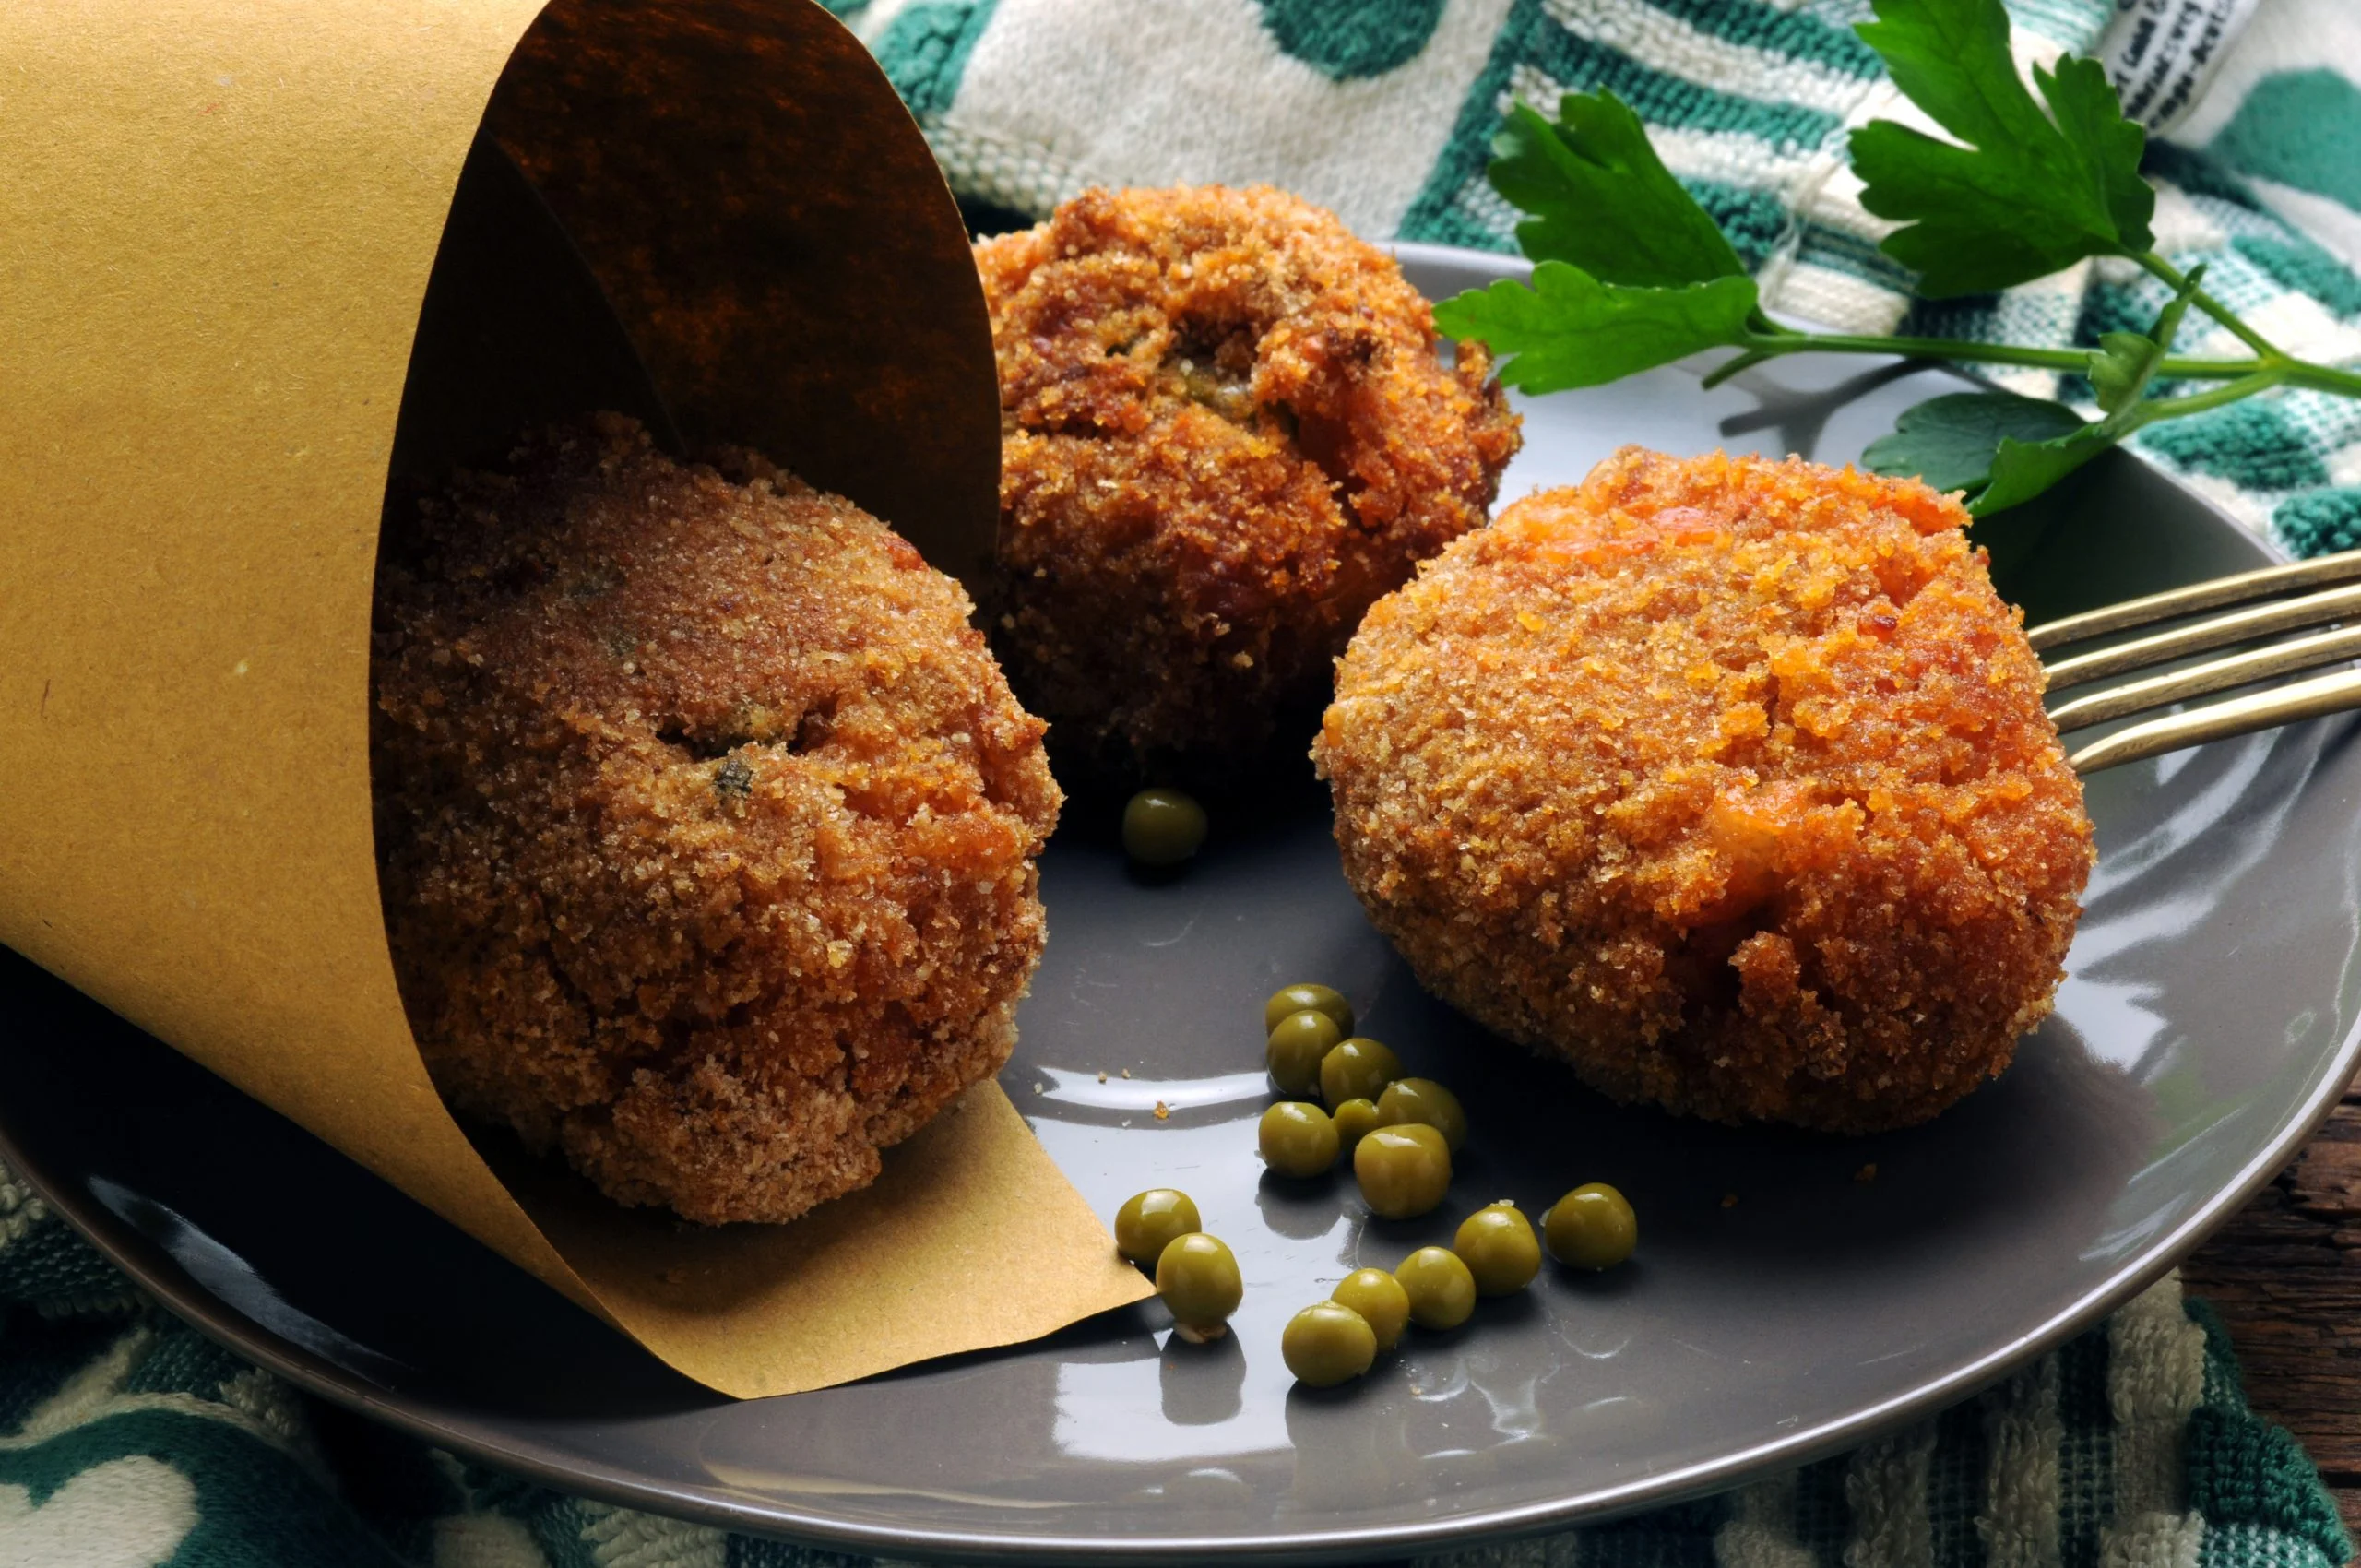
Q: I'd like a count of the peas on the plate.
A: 15